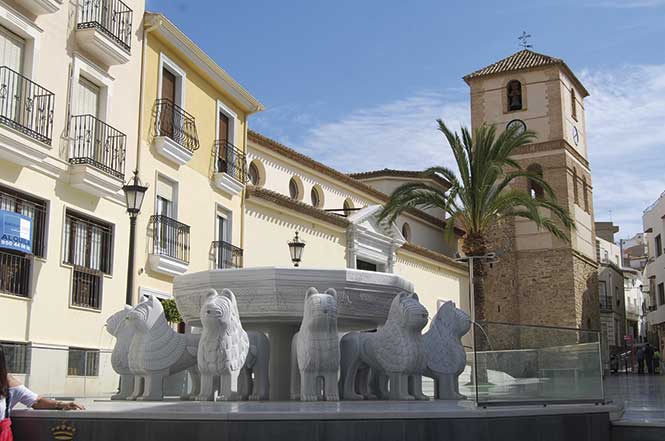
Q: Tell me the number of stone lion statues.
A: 6